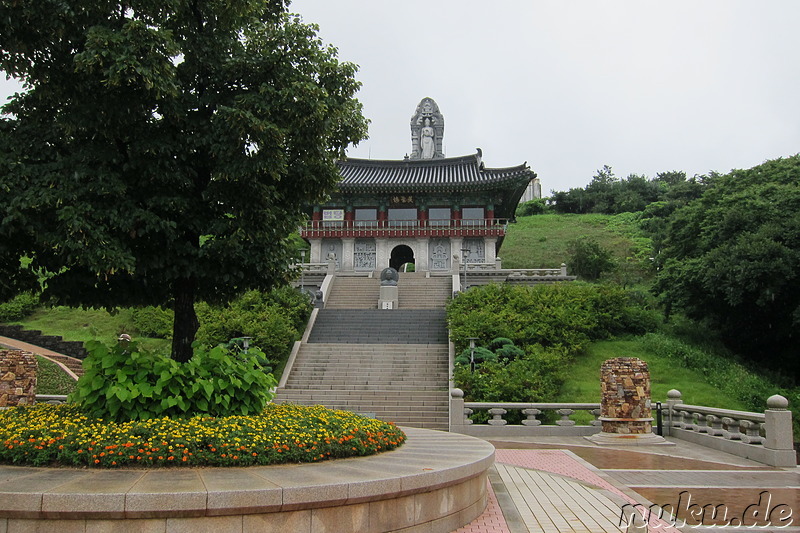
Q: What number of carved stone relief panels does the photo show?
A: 4